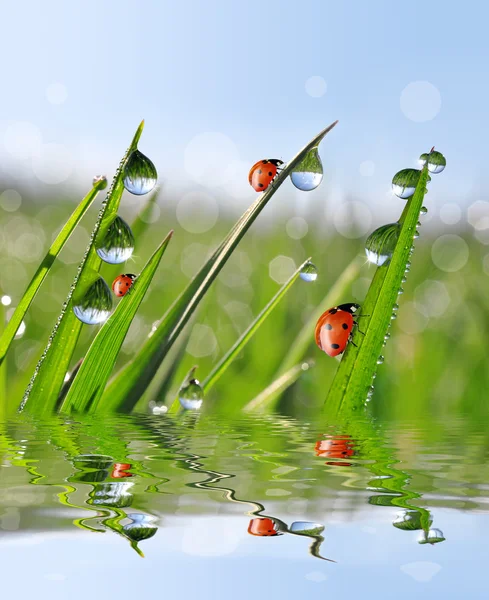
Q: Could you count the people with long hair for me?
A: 0